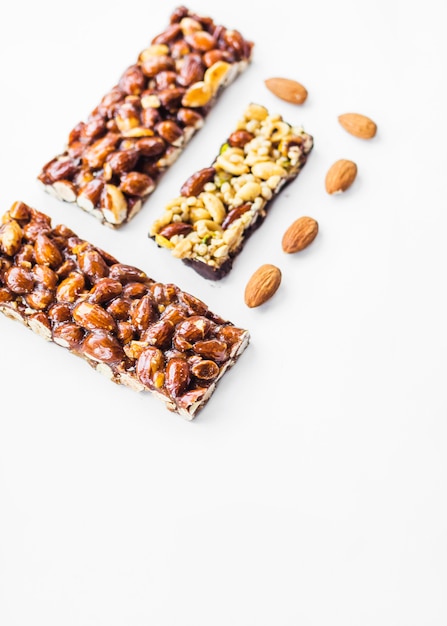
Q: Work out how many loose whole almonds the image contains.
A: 5